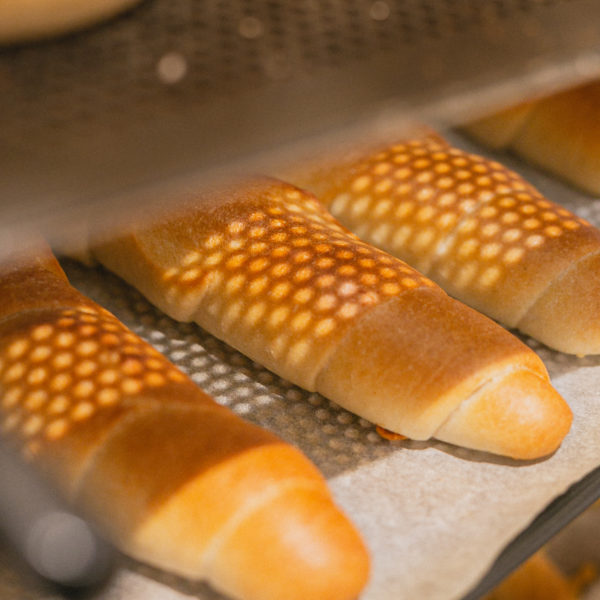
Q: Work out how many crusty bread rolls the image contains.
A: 4